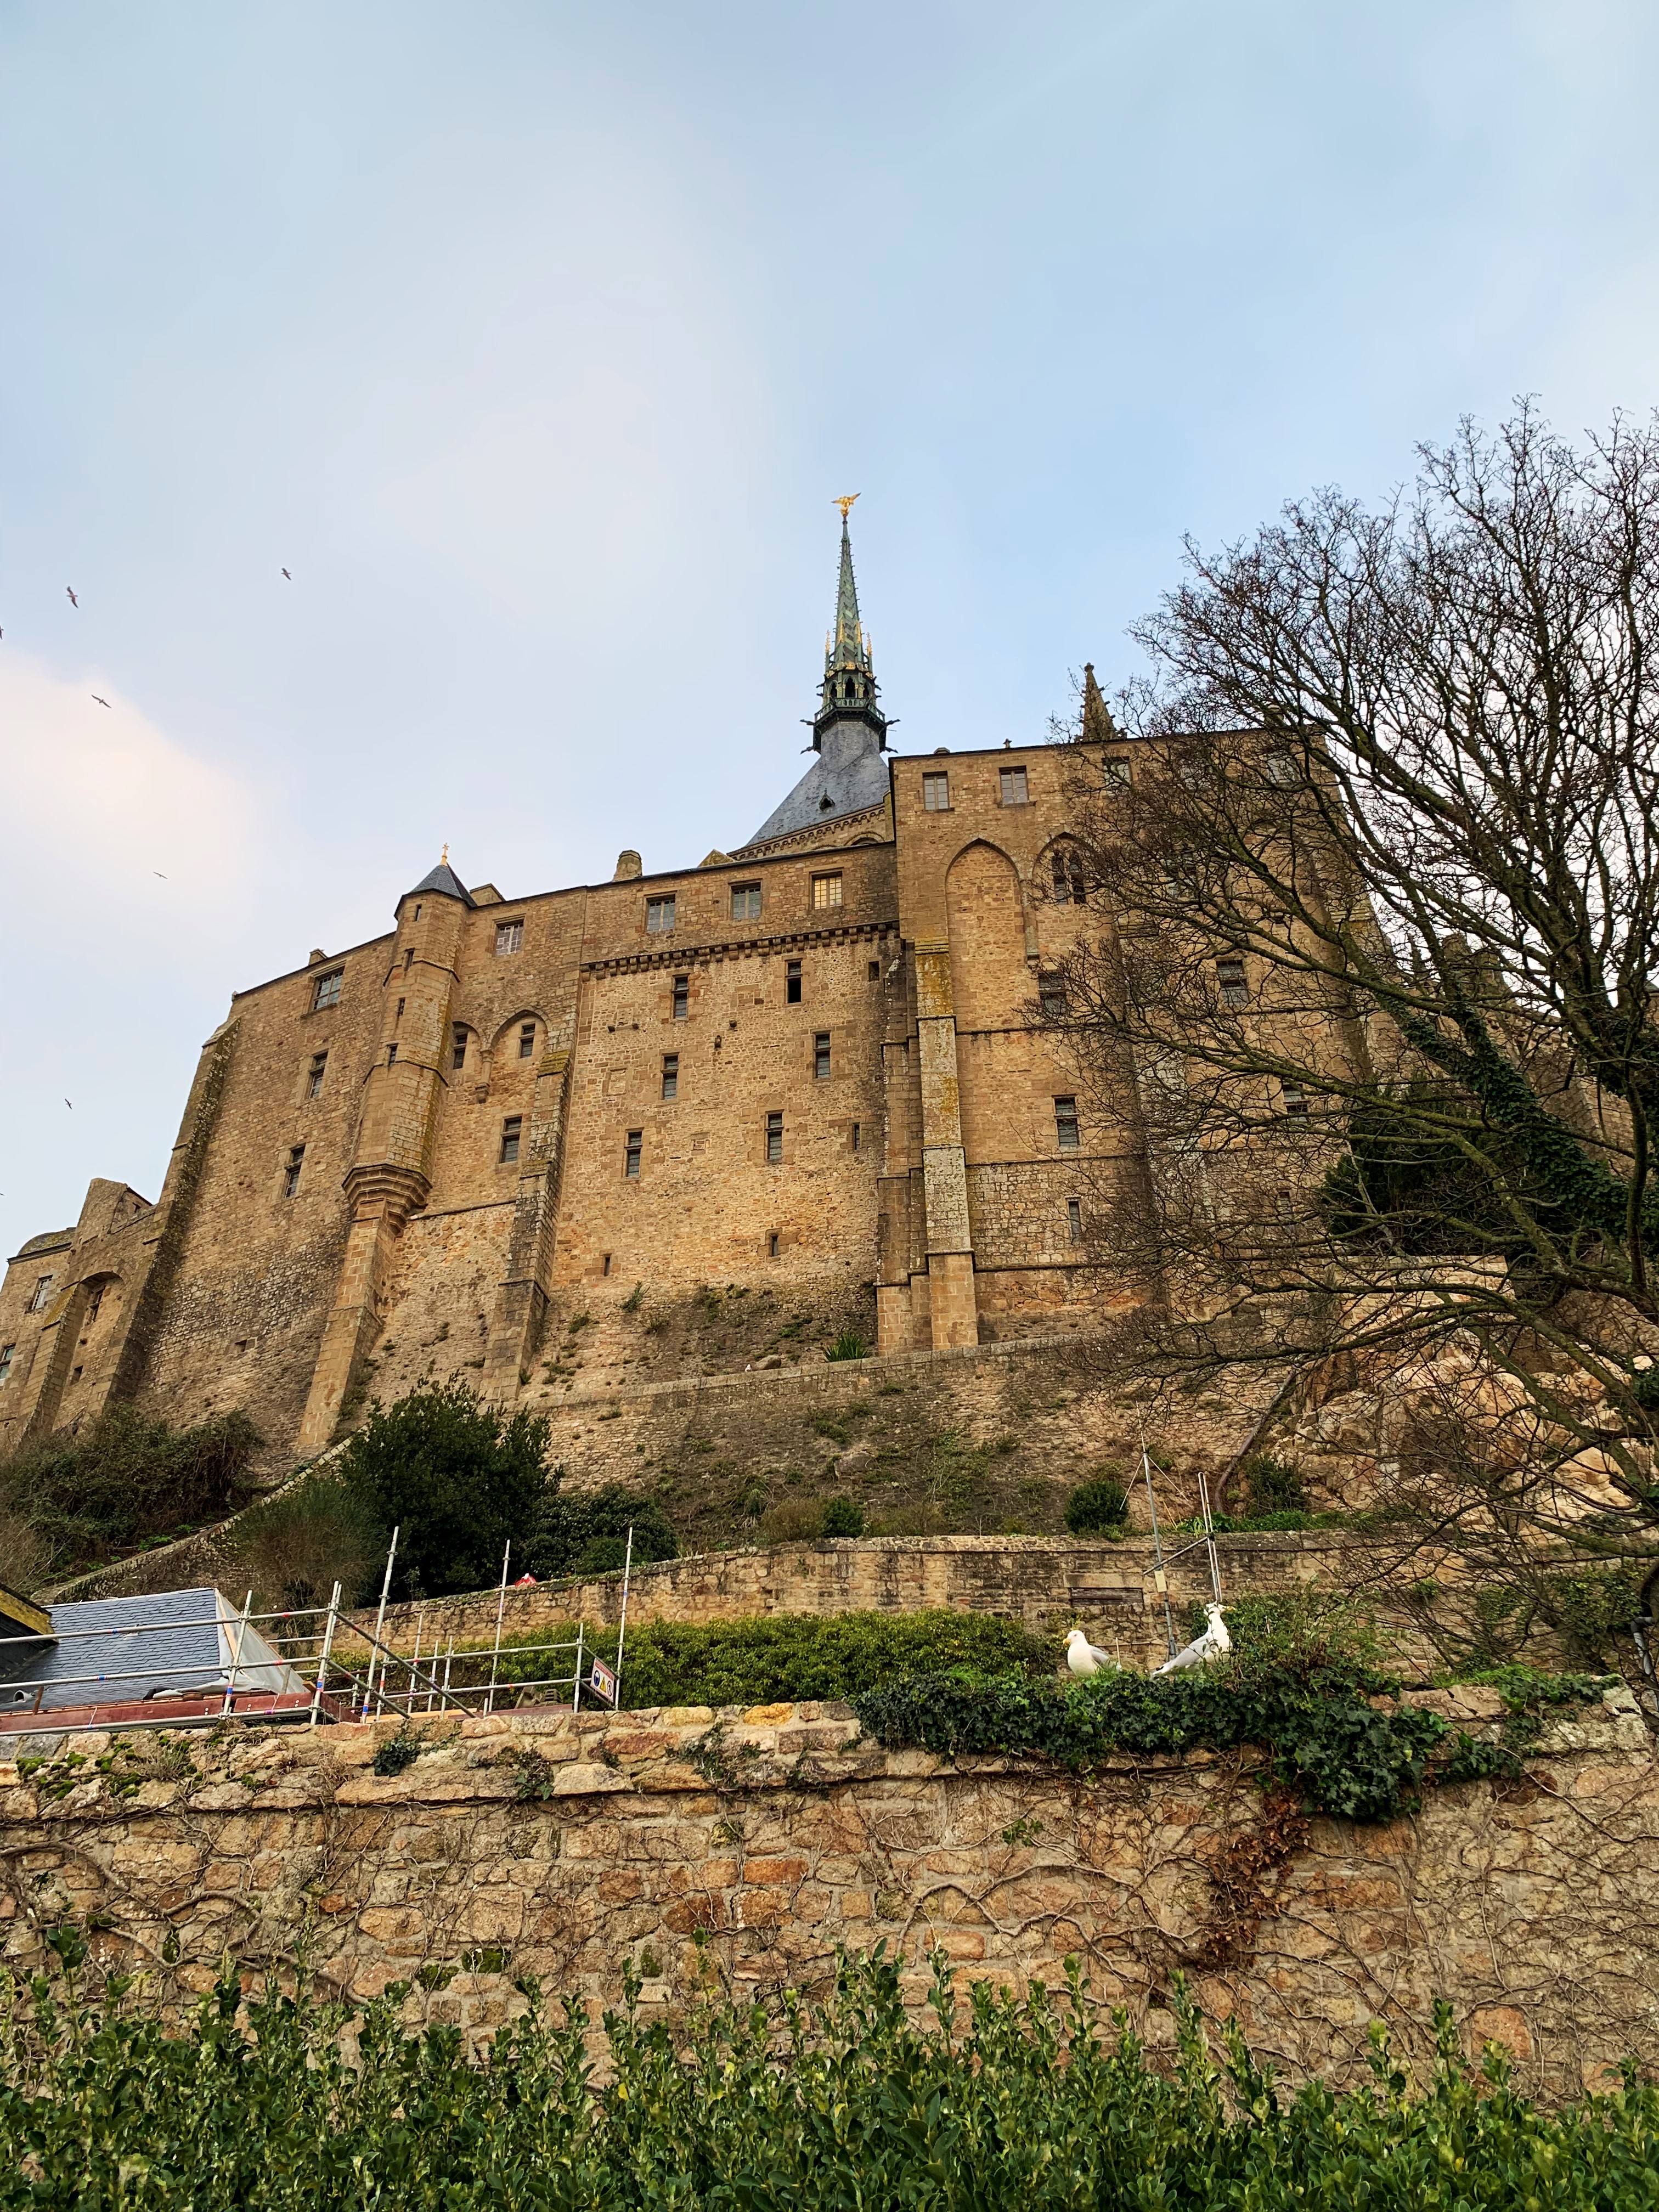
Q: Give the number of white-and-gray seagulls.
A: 2